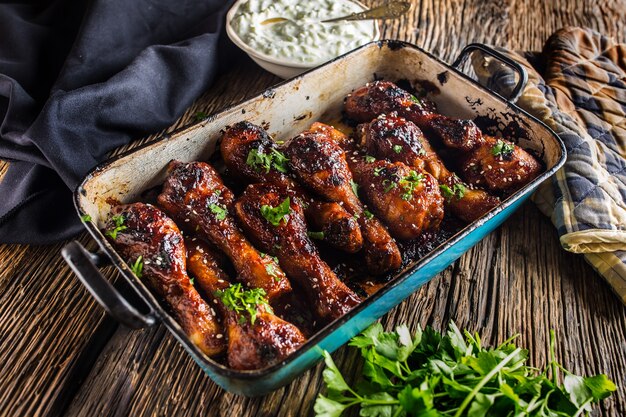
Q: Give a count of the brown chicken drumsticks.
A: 10